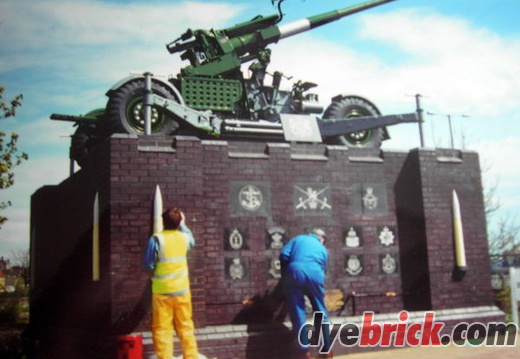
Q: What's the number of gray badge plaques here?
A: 11